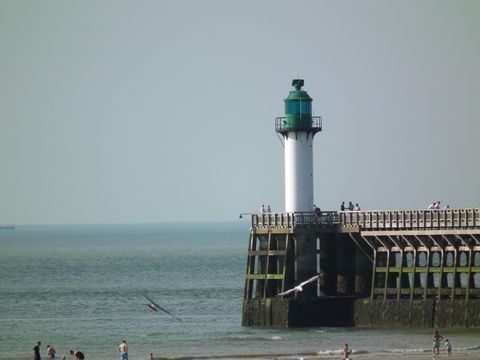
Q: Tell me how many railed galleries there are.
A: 1